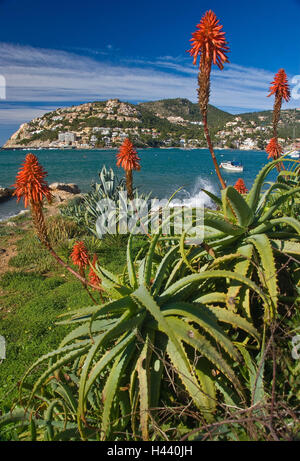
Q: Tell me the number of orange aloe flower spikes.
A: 8